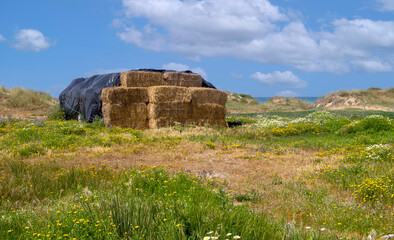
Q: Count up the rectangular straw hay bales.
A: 11